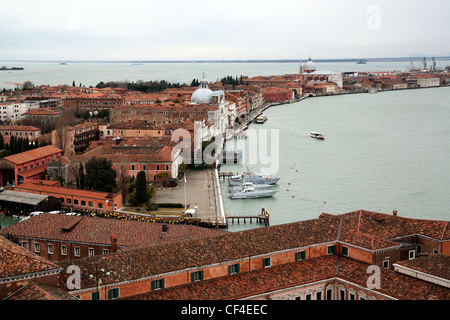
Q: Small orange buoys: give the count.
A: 7